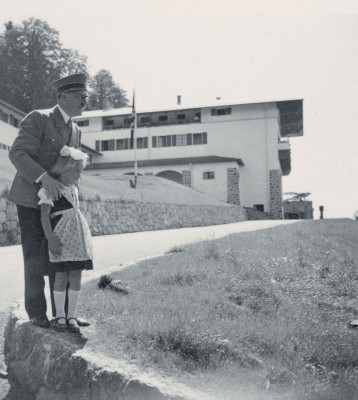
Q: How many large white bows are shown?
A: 1